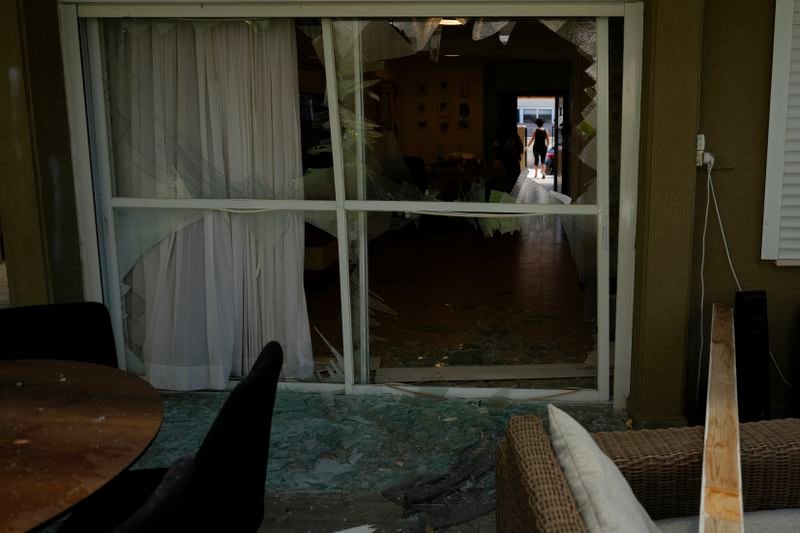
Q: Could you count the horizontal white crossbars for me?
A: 2